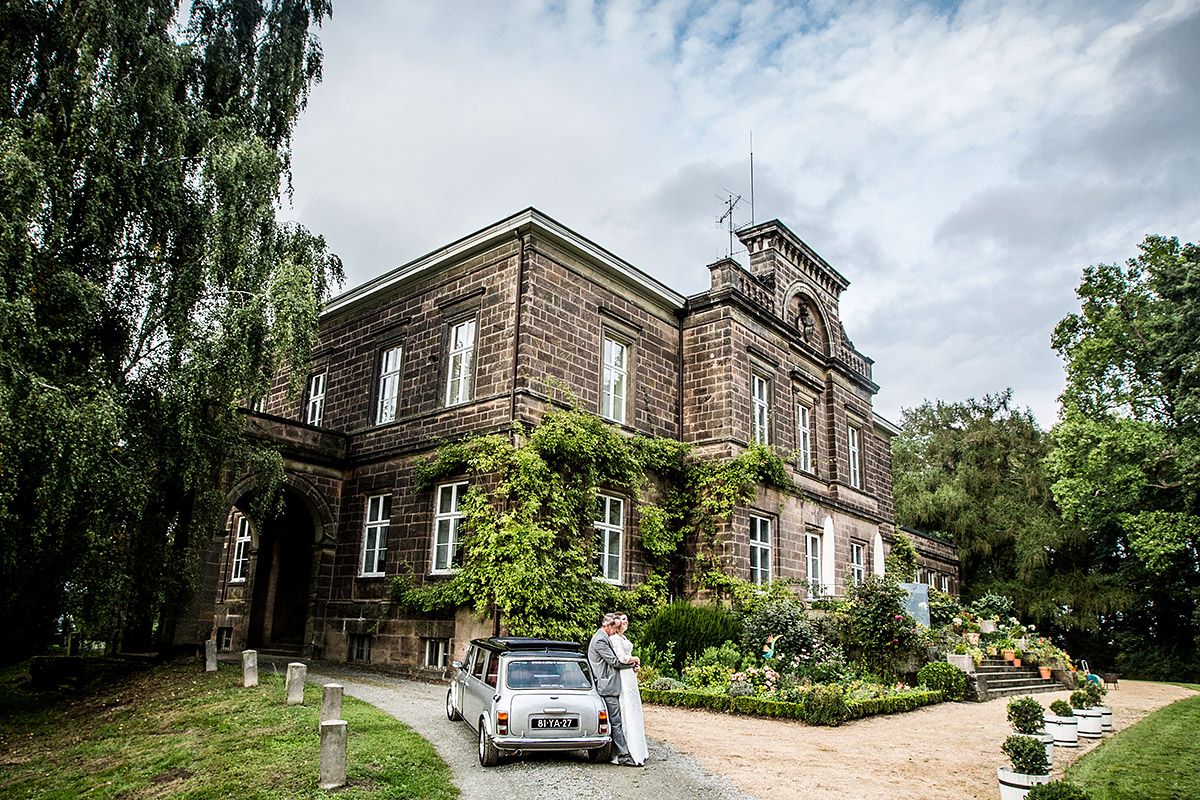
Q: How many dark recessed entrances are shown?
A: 1